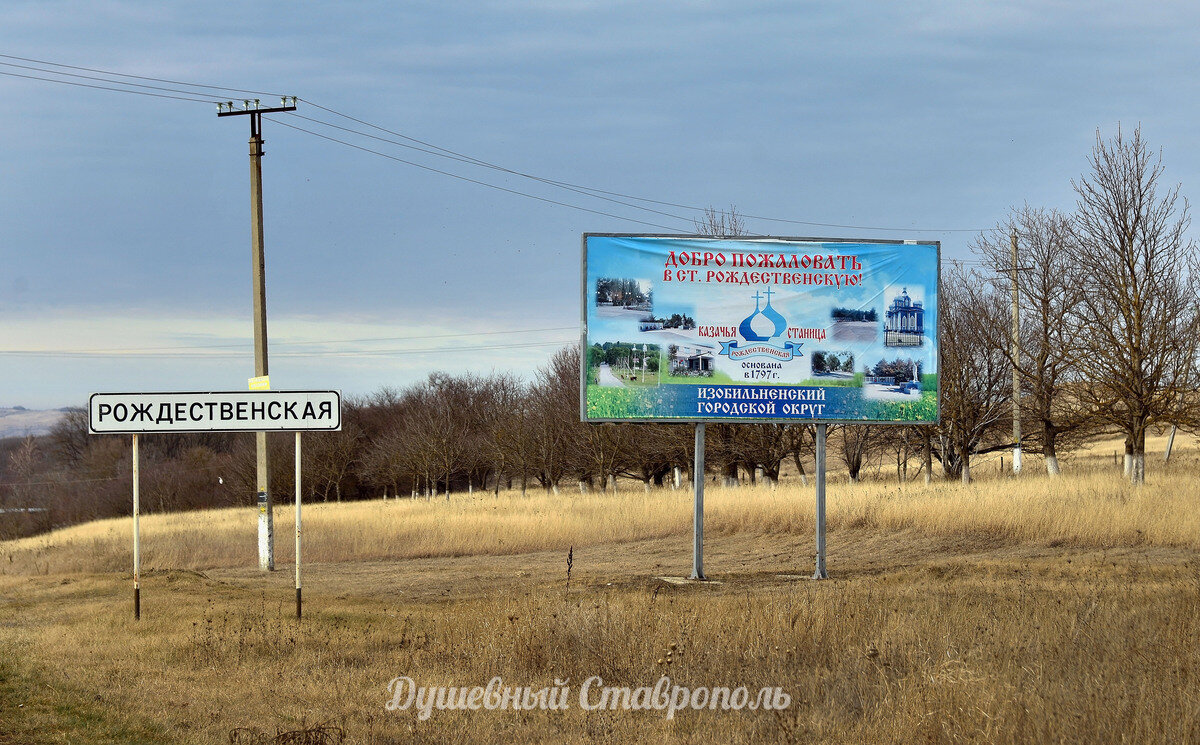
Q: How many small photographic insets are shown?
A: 8